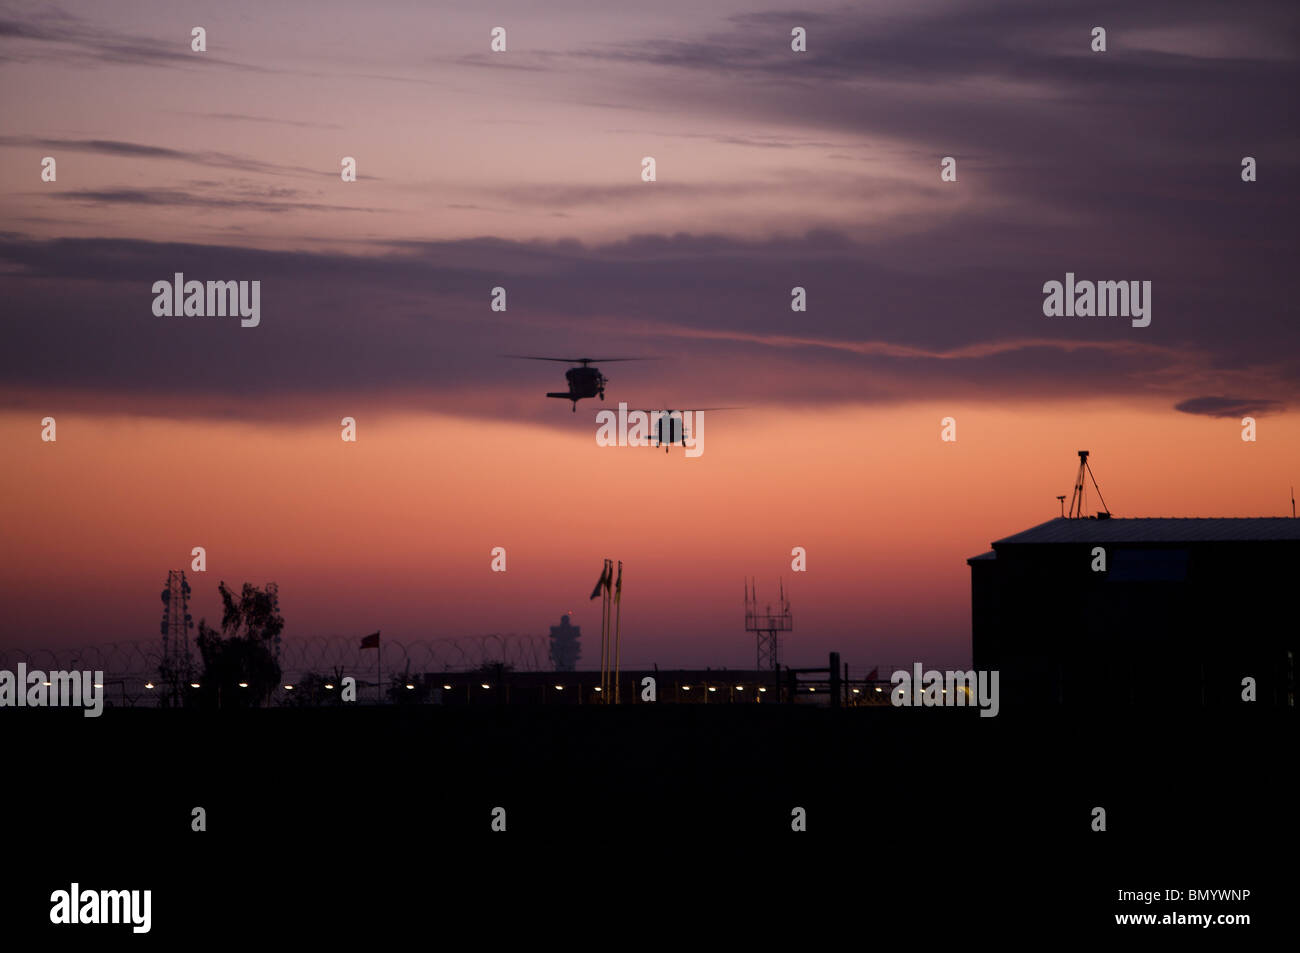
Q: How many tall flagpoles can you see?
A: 3